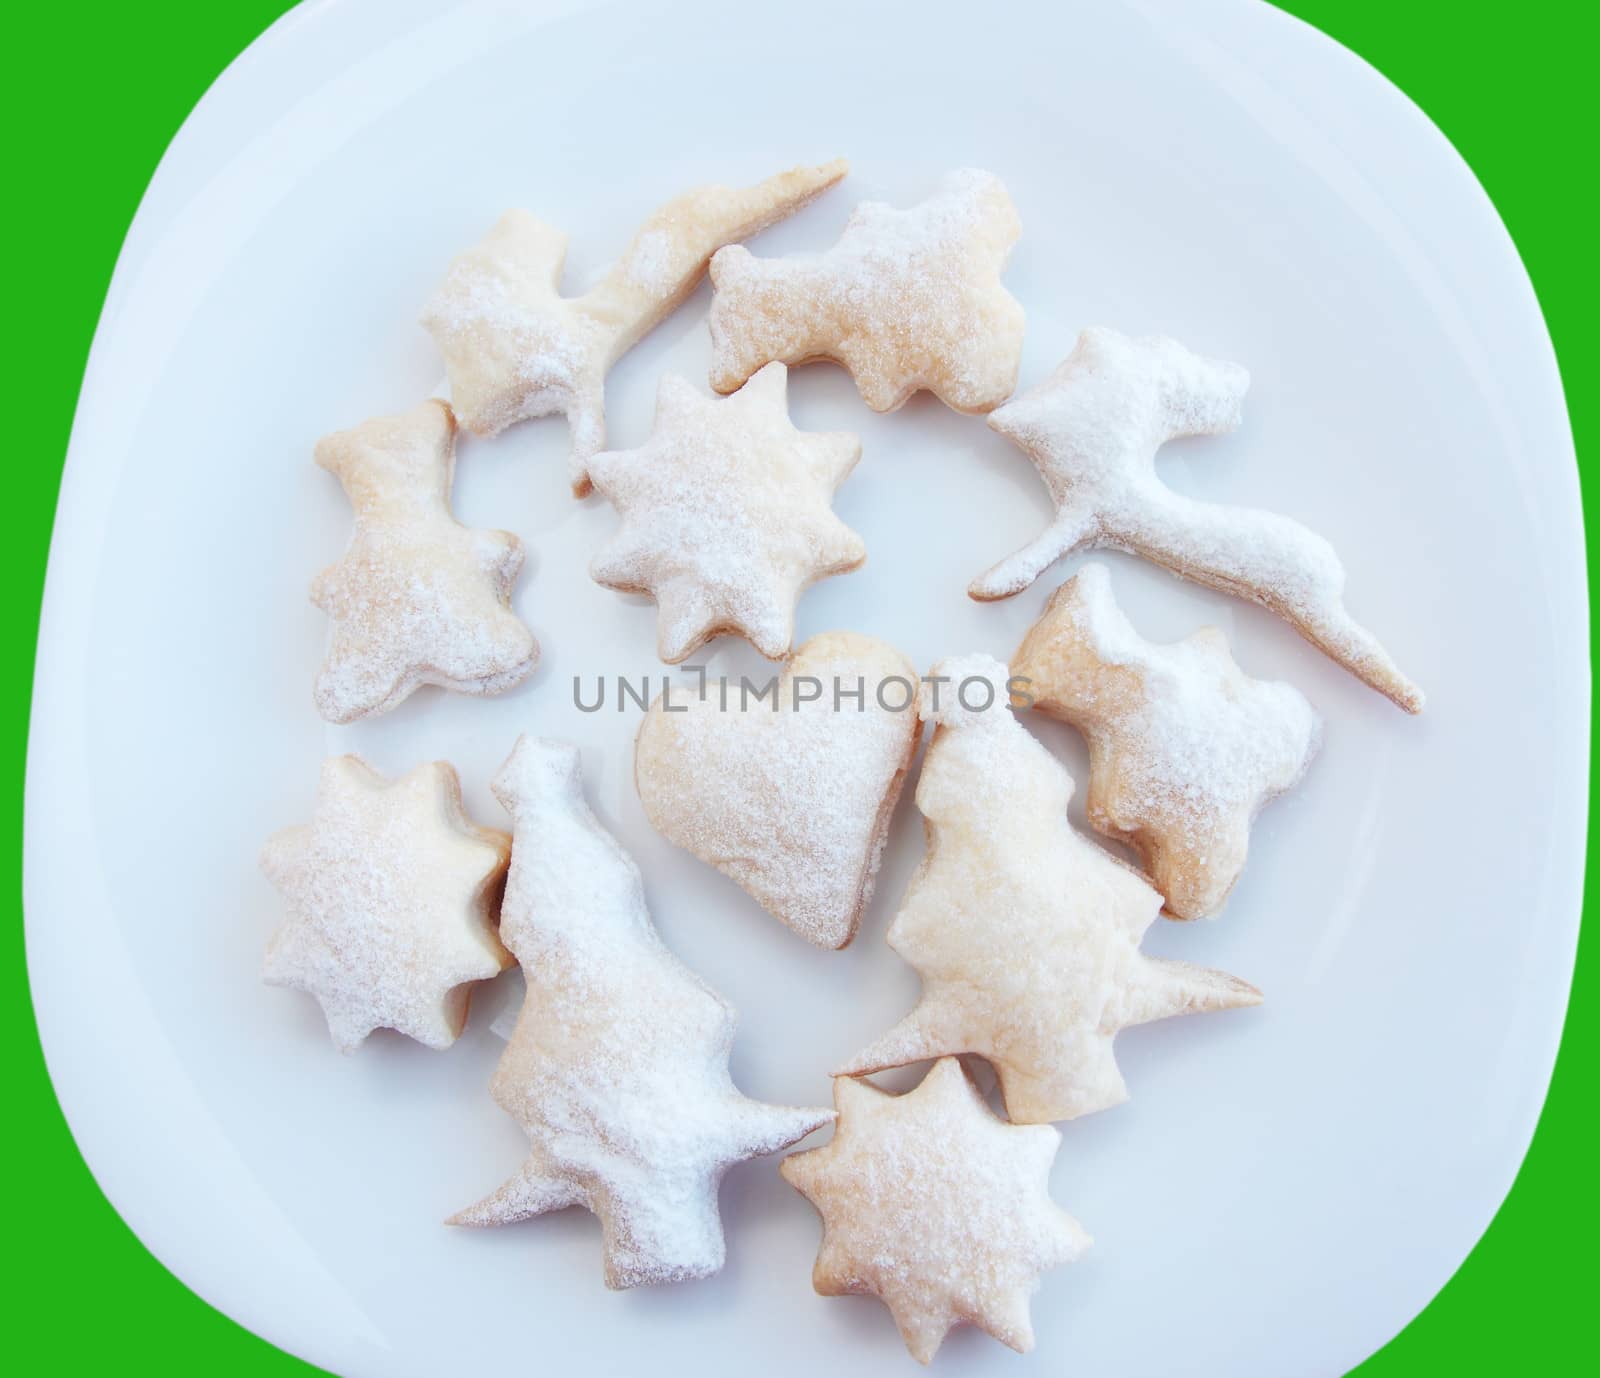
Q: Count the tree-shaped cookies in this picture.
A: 2